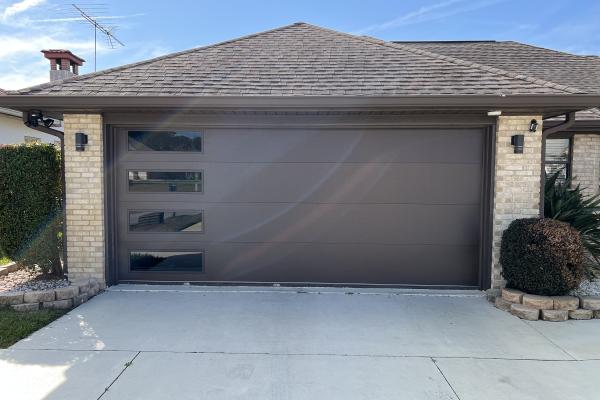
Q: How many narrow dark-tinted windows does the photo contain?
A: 4